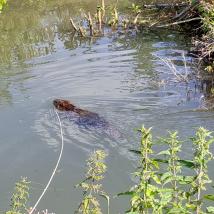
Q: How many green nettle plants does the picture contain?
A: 5